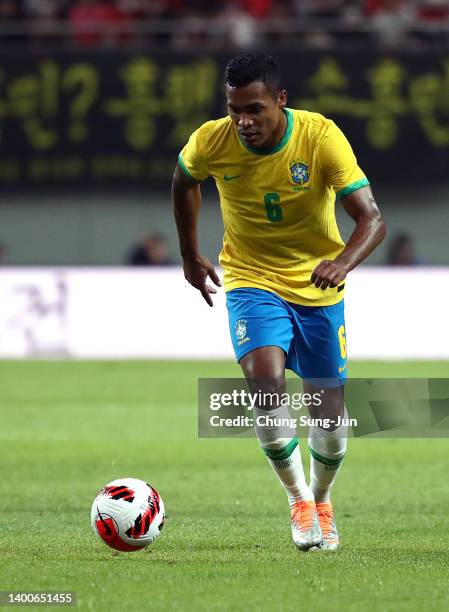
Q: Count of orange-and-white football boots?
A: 2